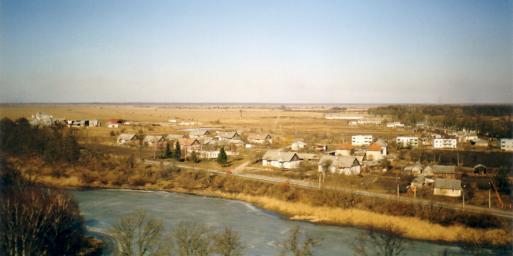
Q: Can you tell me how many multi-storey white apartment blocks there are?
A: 4